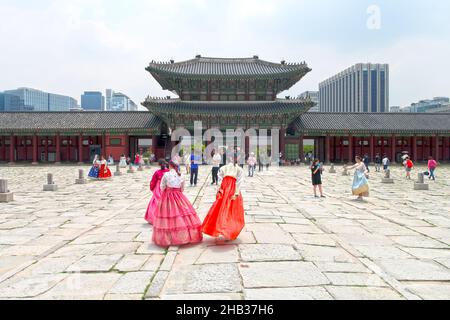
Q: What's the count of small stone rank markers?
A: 11